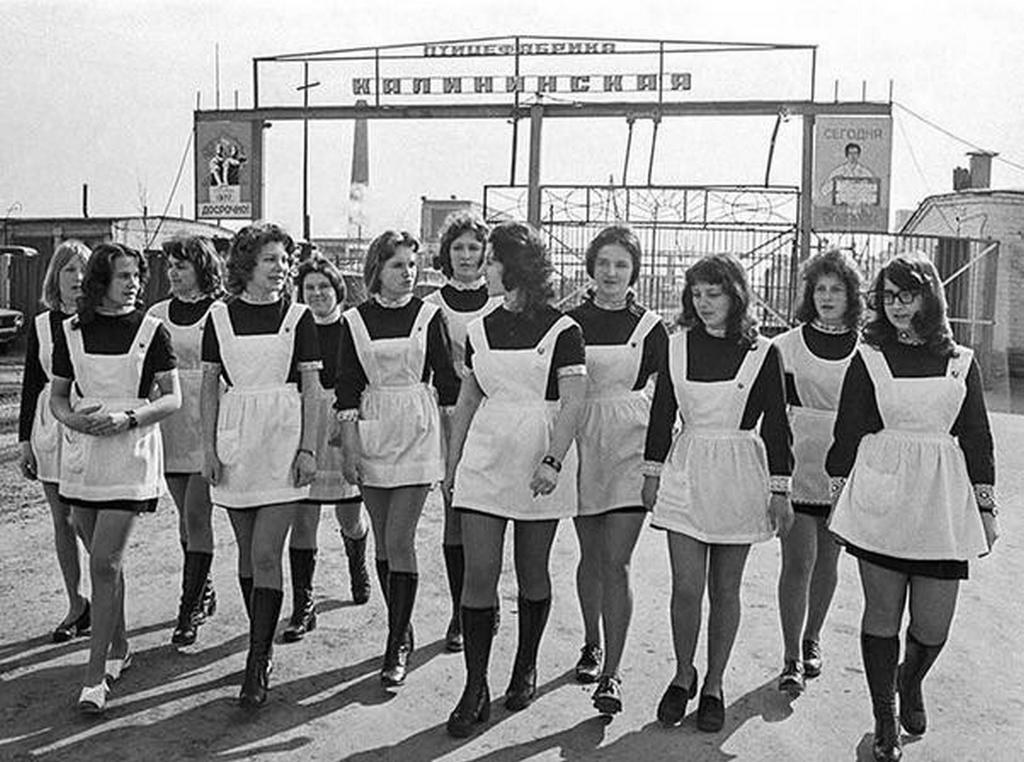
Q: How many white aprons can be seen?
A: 12